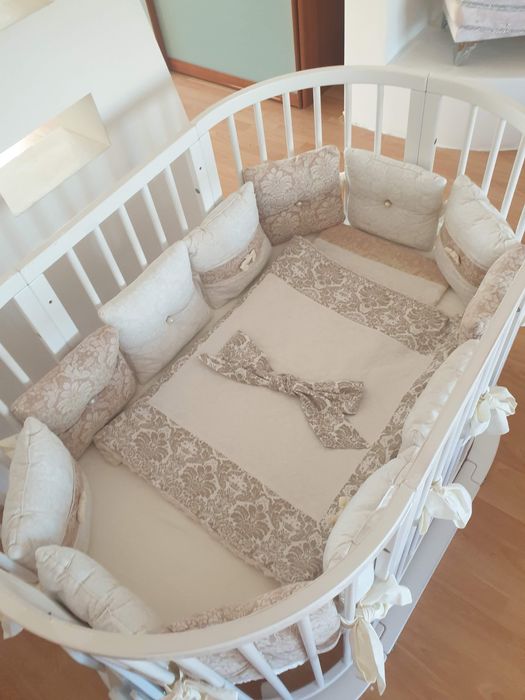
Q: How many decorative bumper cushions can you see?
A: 12